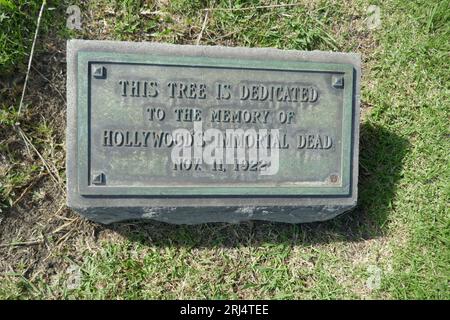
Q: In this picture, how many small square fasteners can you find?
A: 3